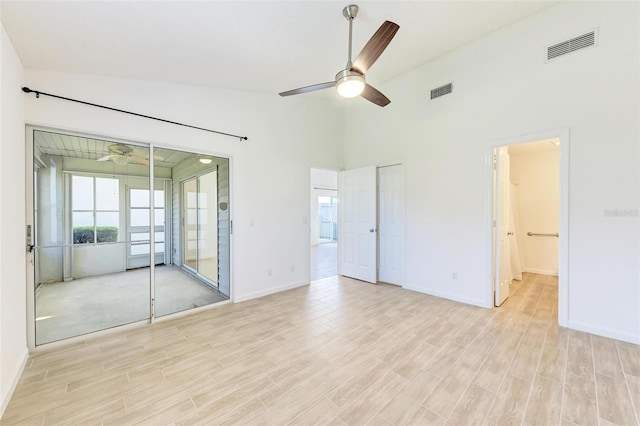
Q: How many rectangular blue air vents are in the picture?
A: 0